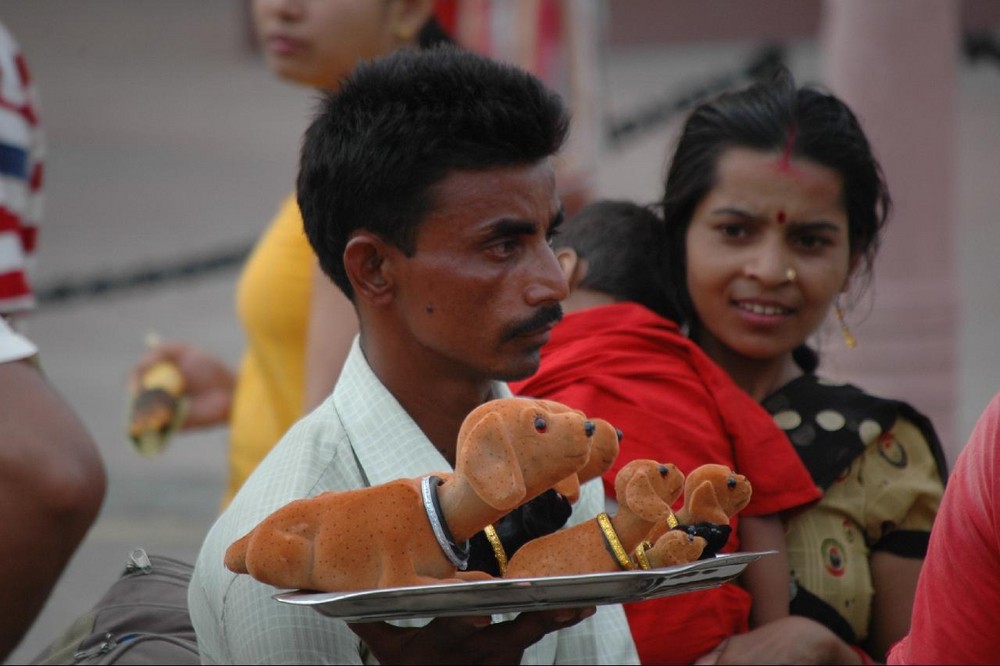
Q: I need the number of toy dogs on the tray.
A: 7